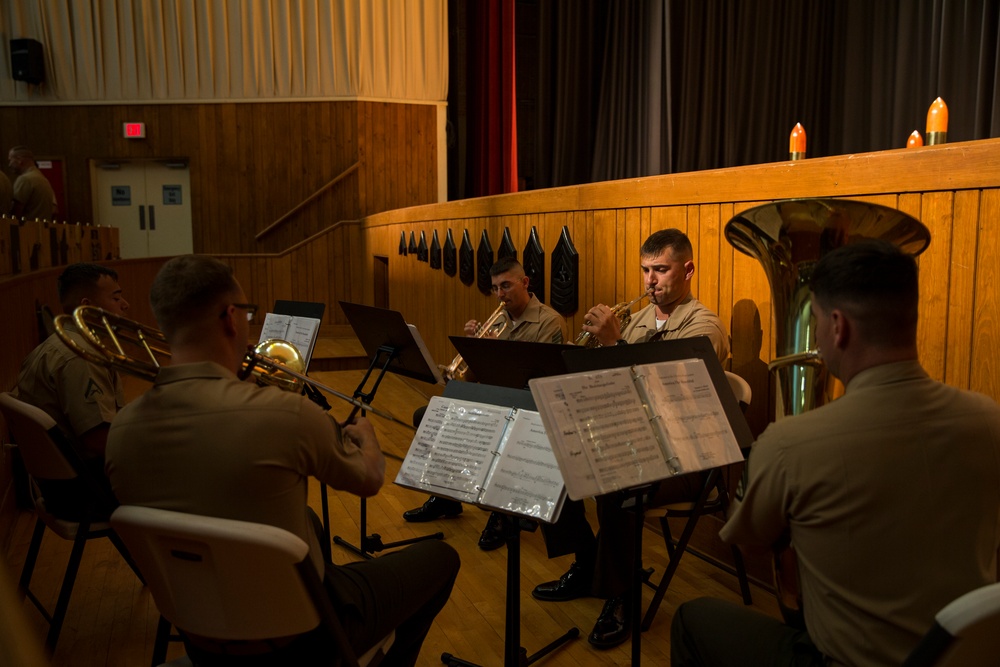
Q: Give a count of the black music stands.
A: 5